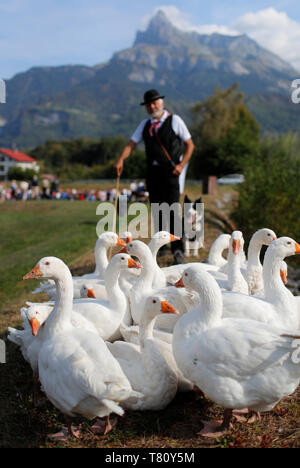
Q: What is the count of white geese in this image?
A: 15